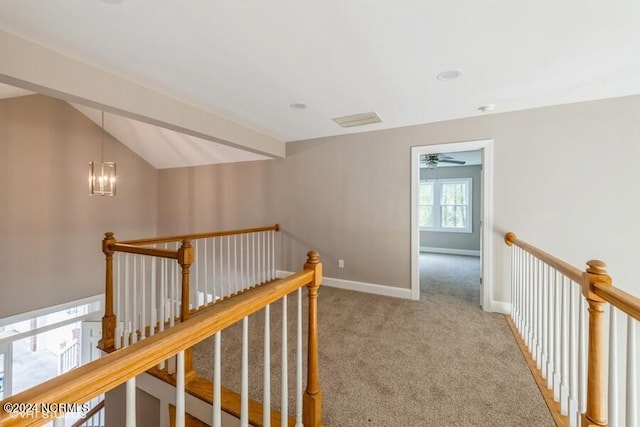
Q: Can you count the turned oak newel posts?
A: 4